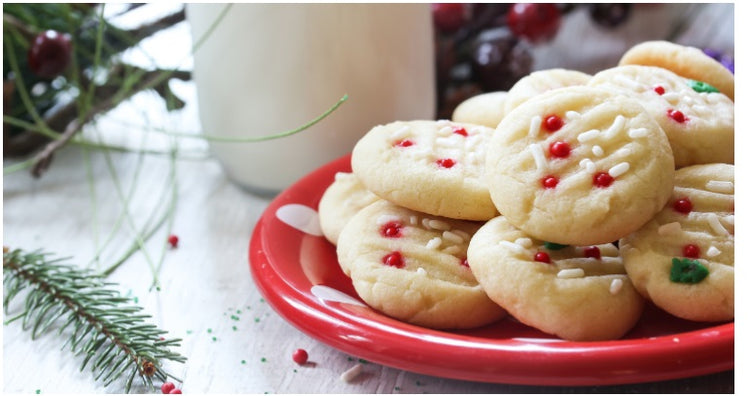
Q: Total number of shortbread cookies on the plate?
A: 10